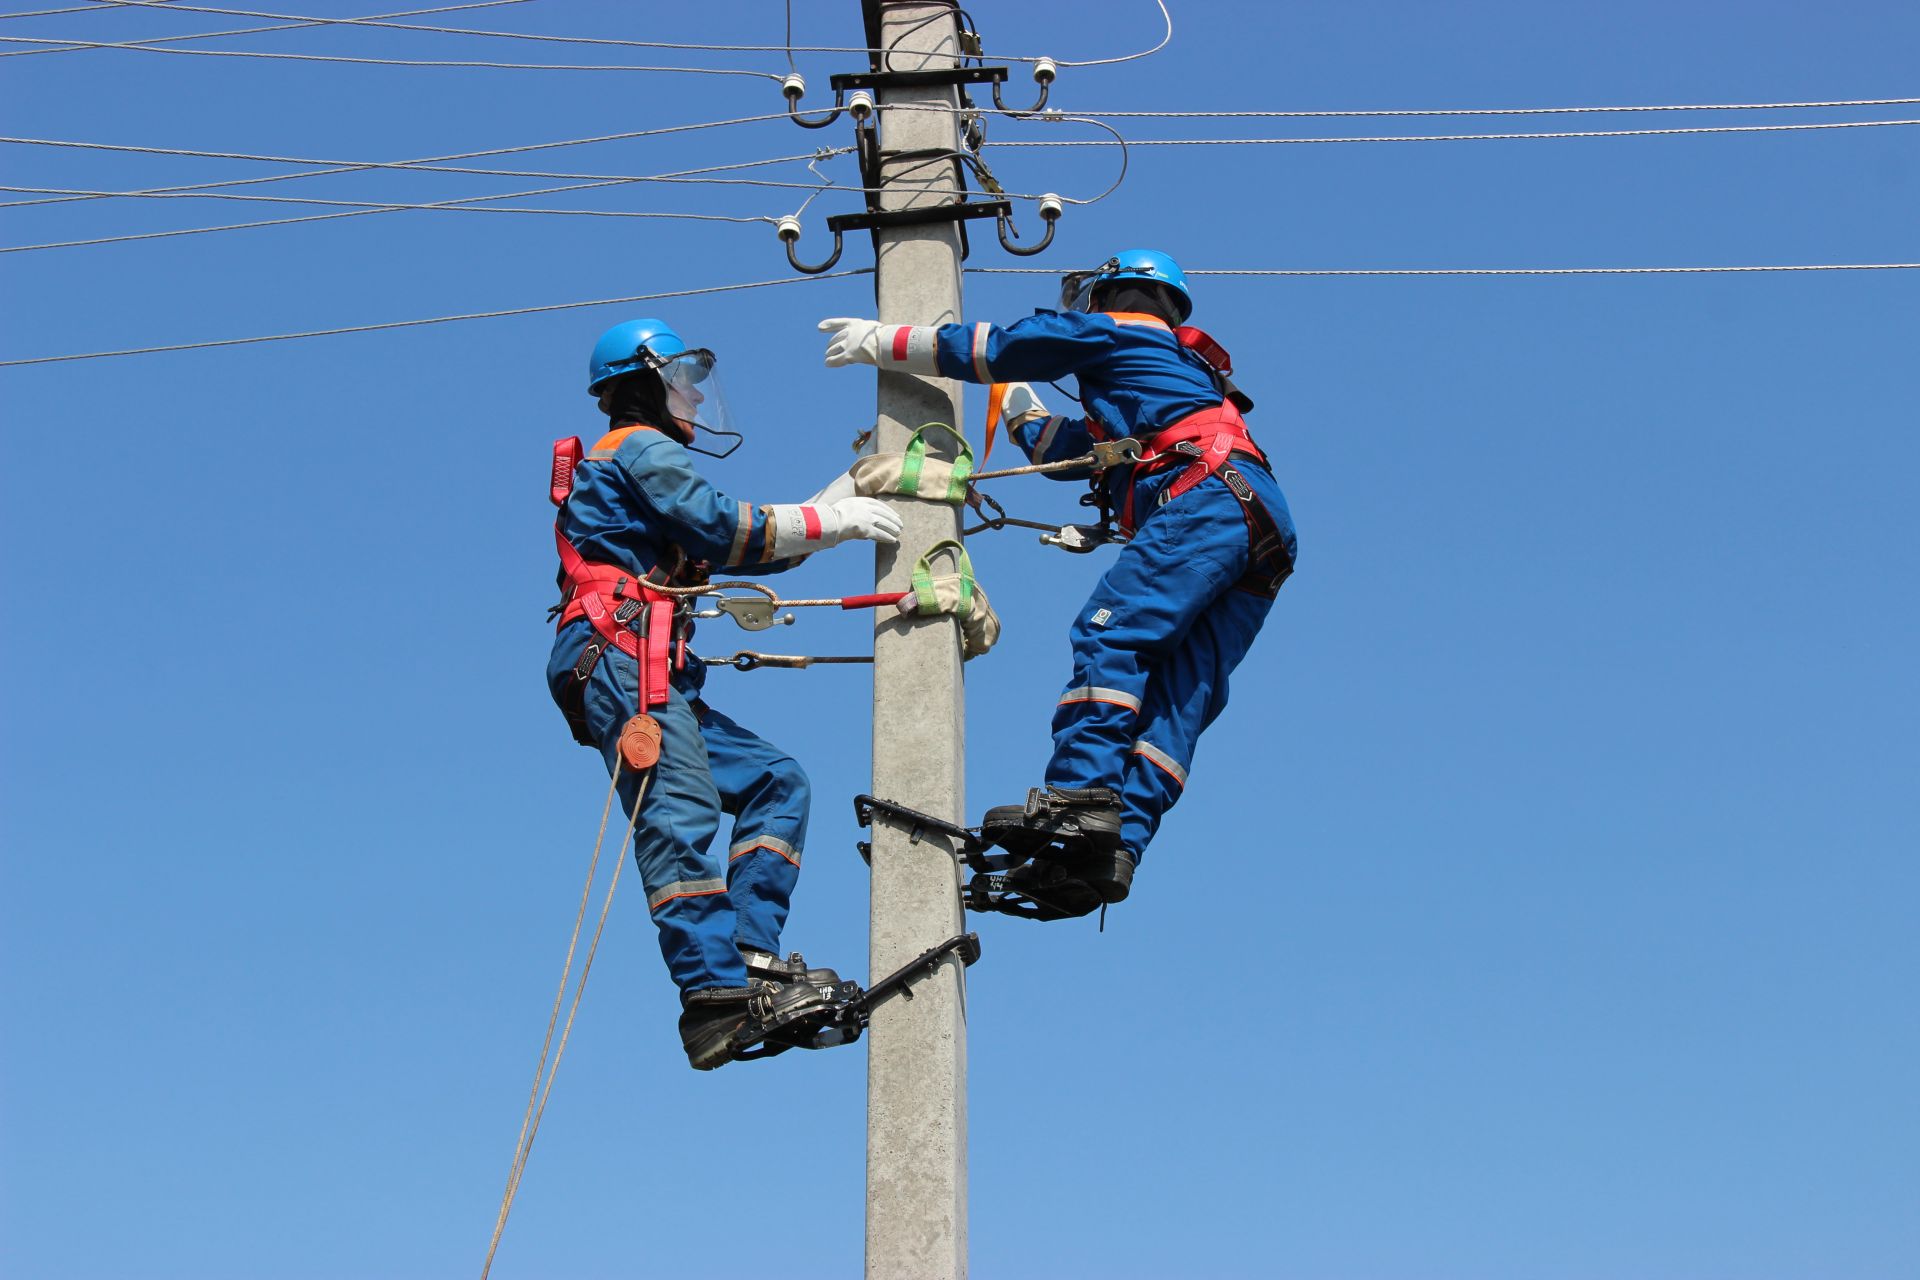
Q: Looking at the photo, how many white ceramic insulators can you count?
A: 5